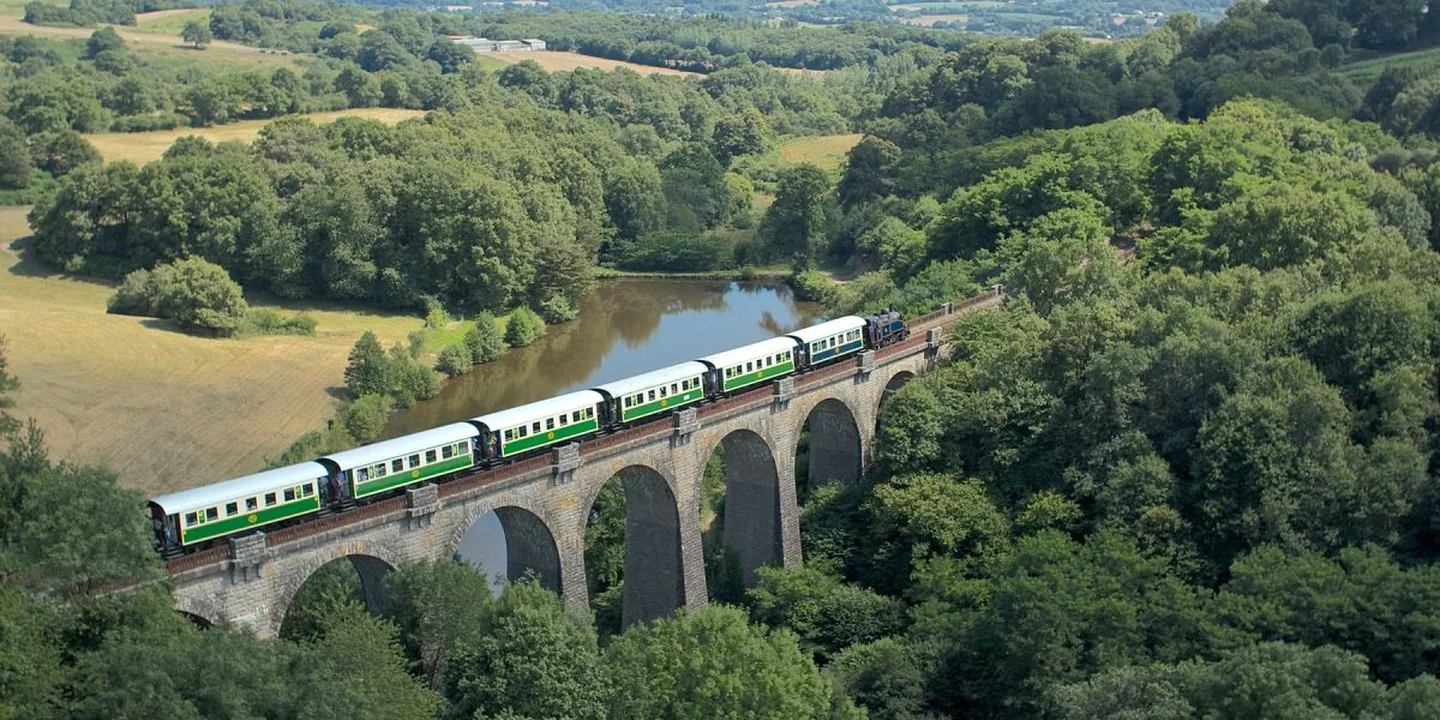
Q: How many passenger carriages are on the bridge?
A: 6